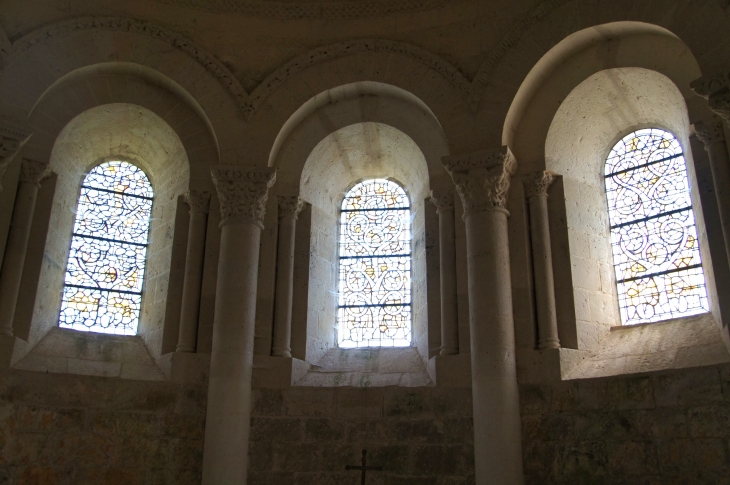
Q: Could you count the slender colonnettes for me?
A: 6